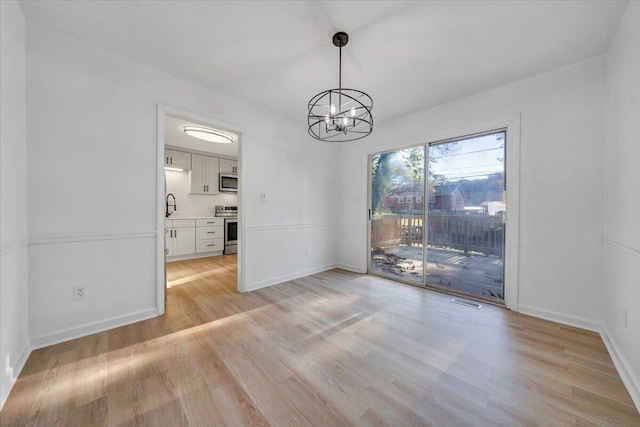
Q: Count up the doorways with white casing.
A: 2